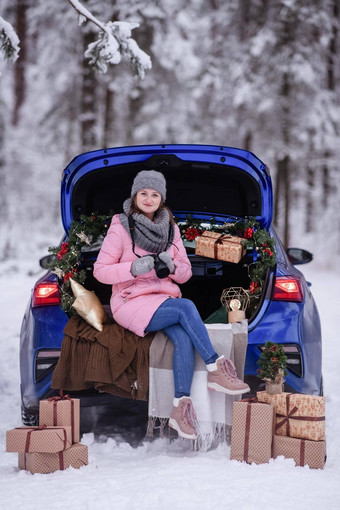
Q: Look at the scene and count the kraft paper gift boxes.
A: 7